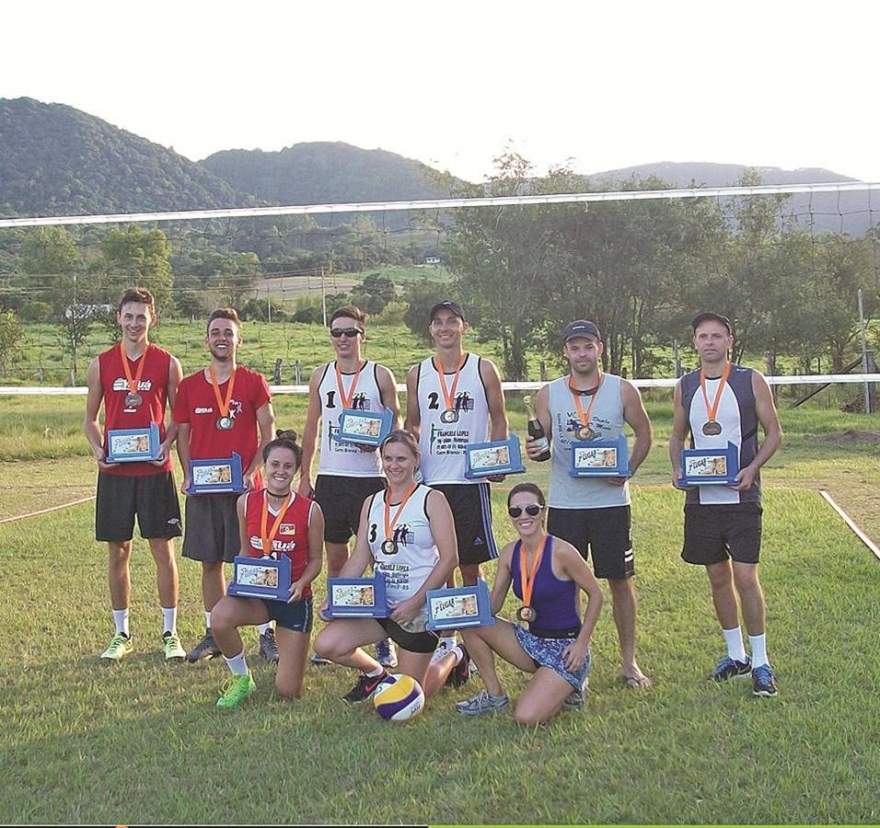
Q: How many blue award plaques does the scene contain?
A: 9